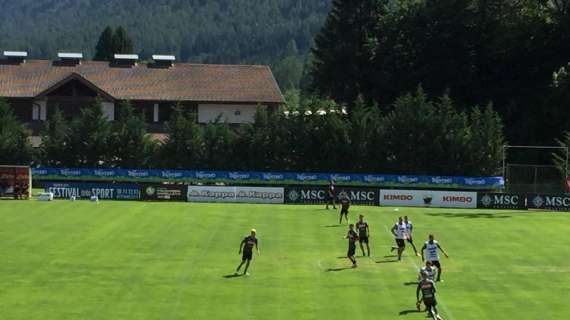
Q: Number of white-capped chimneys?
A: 4